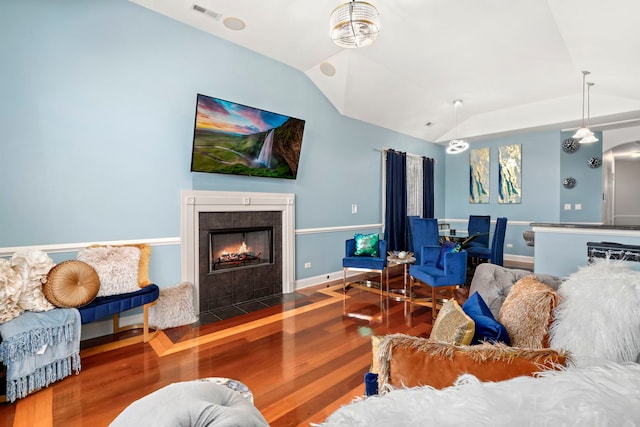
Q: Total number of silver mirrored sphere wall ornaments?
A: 3